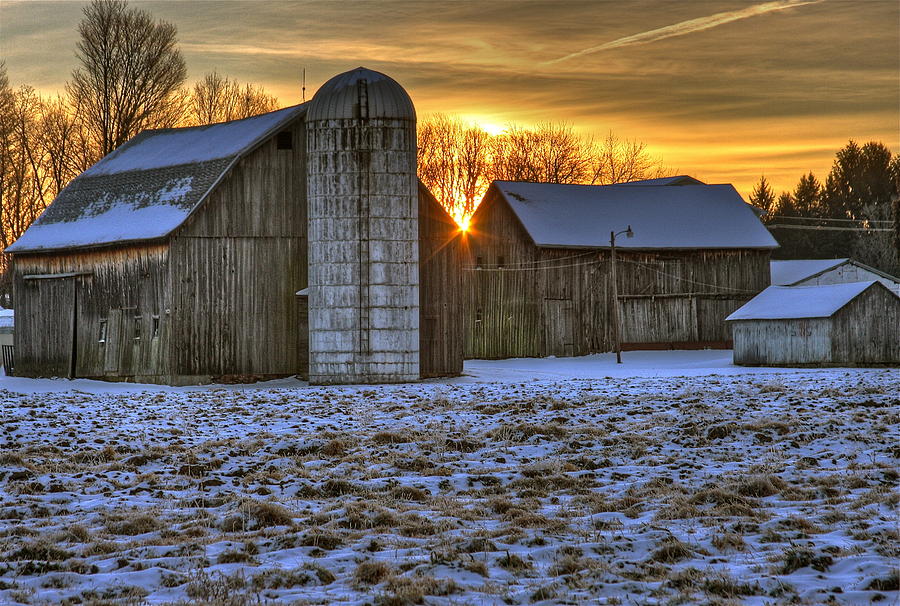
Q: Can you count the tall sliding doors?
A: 1